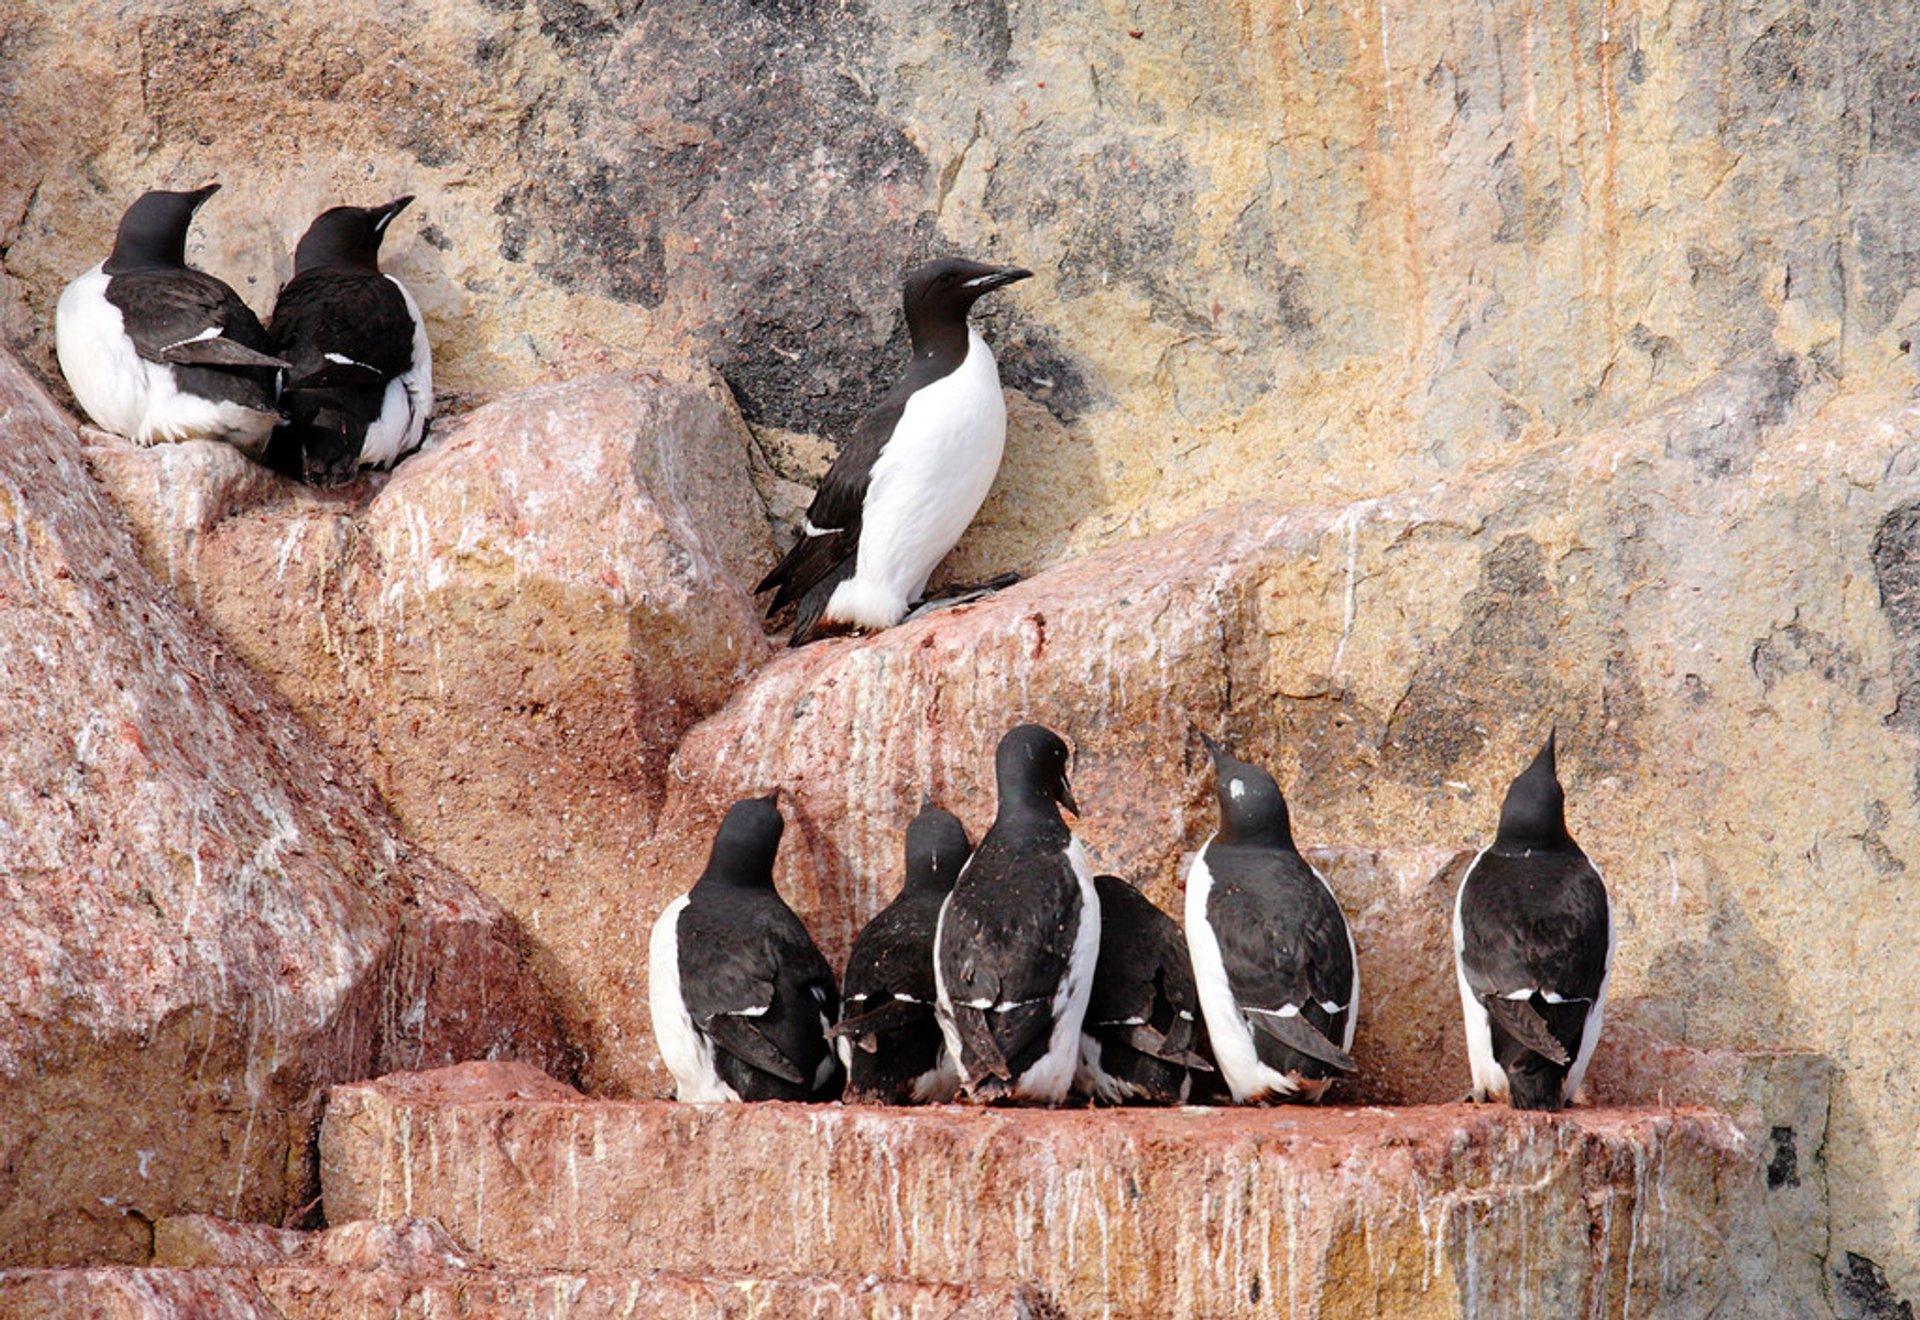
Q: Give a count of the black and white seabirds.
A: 9